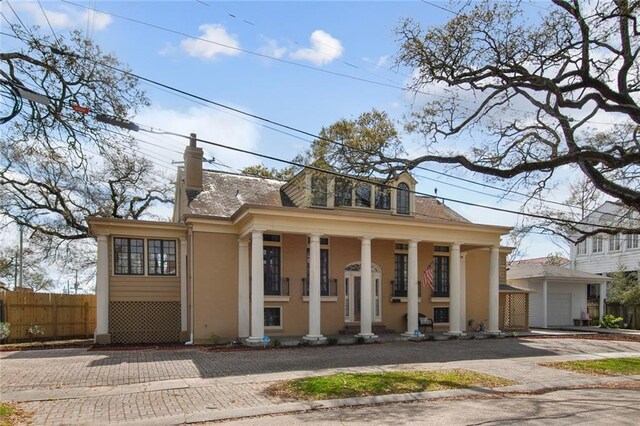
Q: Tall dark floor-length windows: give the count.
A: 4